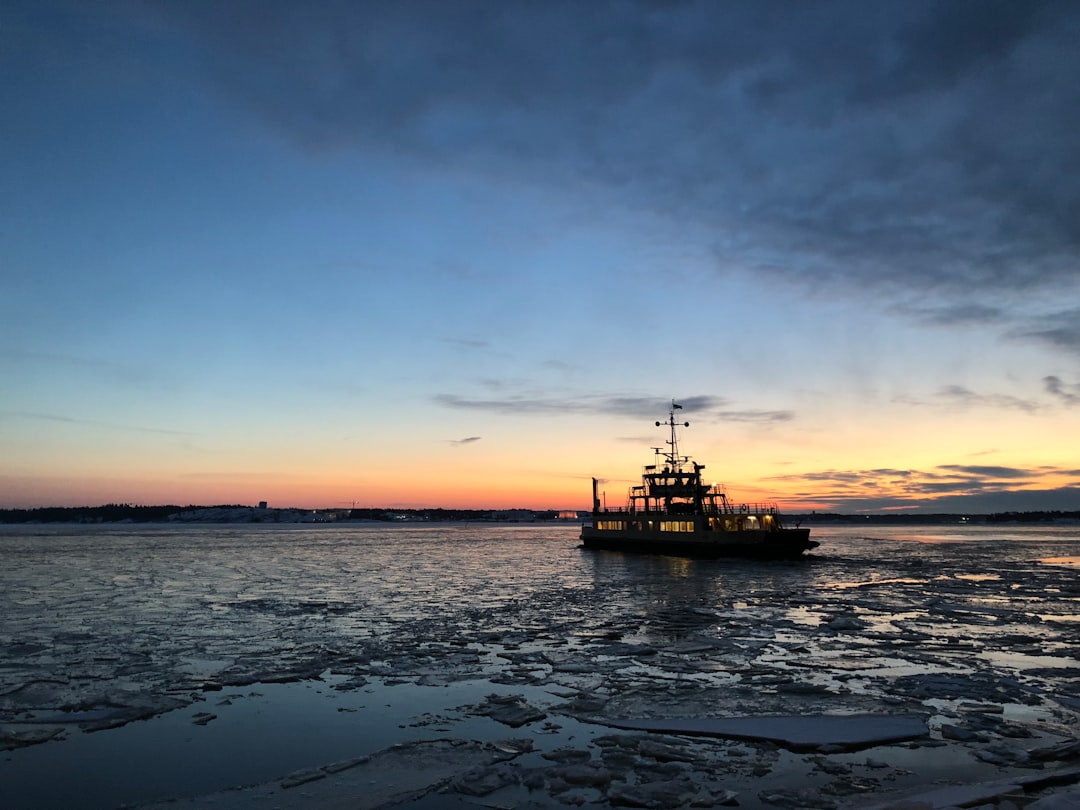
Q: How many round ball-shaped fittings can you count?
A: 2